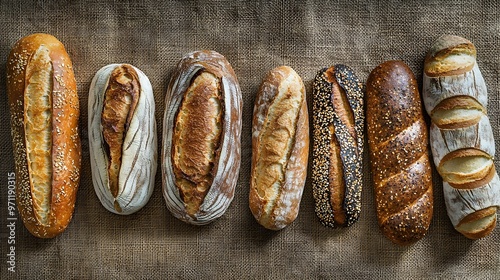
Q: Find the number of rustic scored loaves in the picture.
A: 7